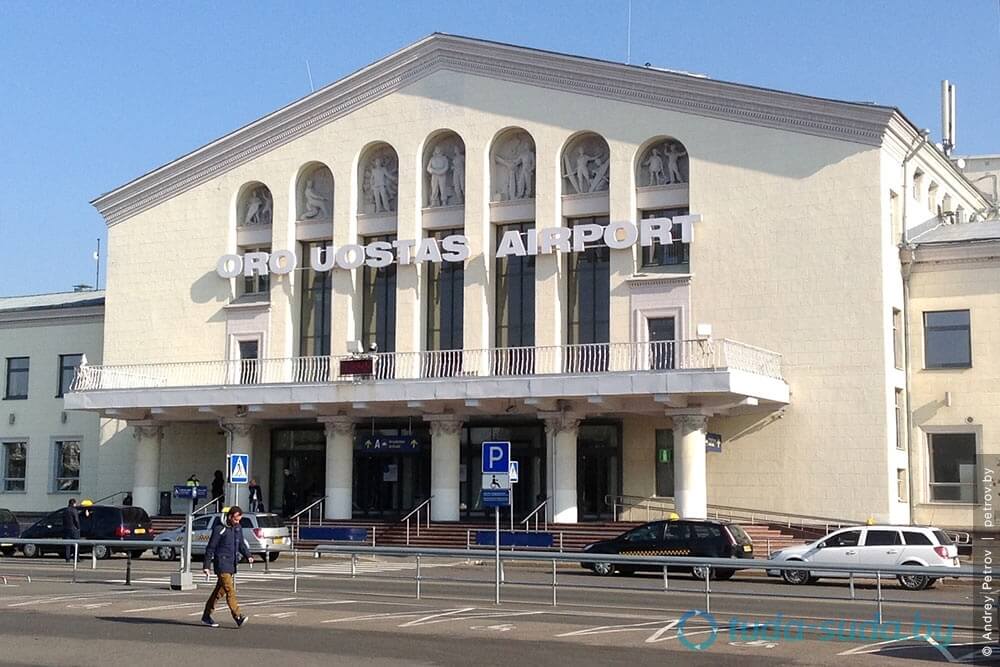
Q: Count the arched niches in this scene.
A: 7